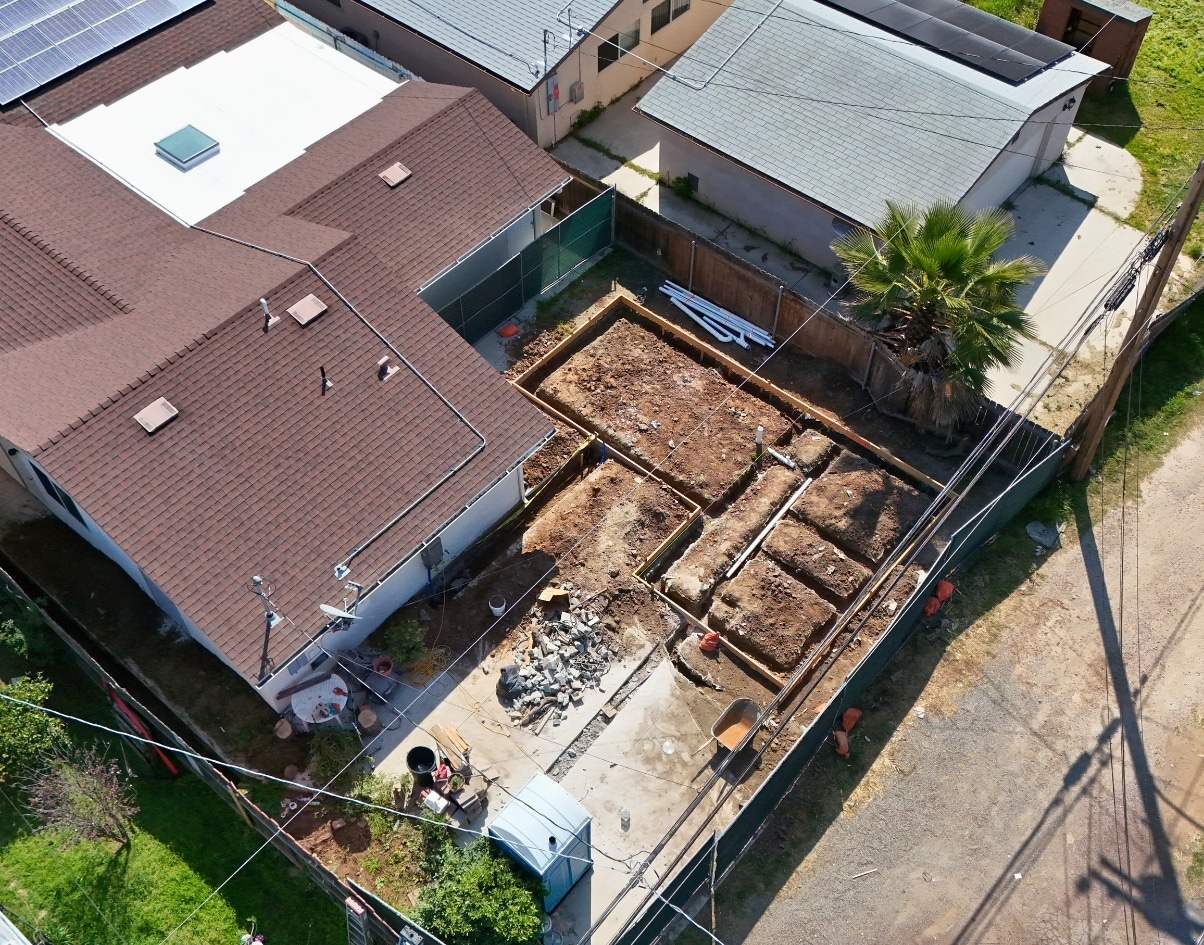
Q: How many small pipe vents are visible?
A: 3